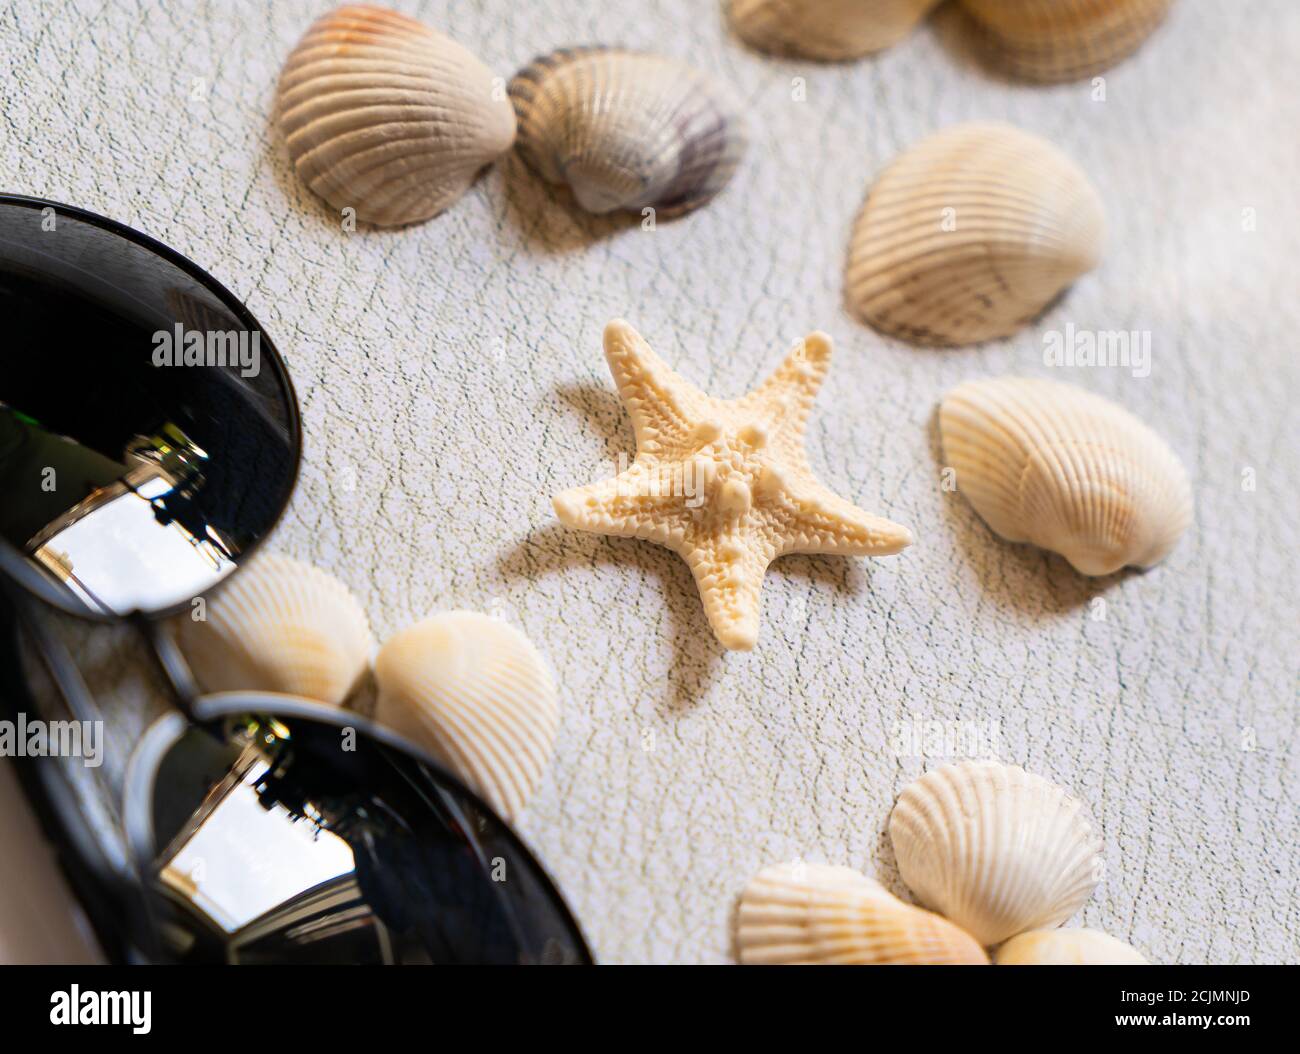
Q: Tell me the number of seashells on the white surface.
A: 11